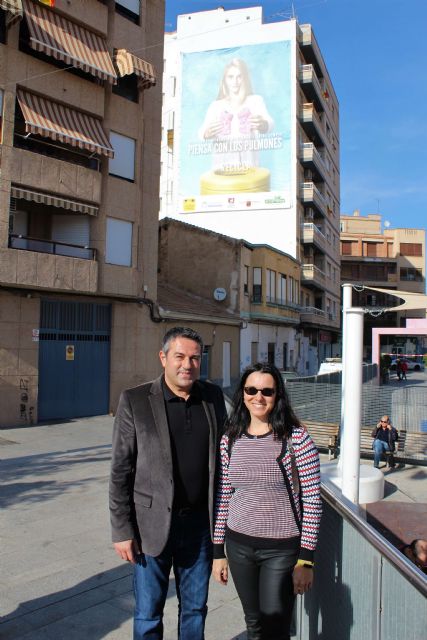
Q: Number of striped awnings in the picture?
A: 5